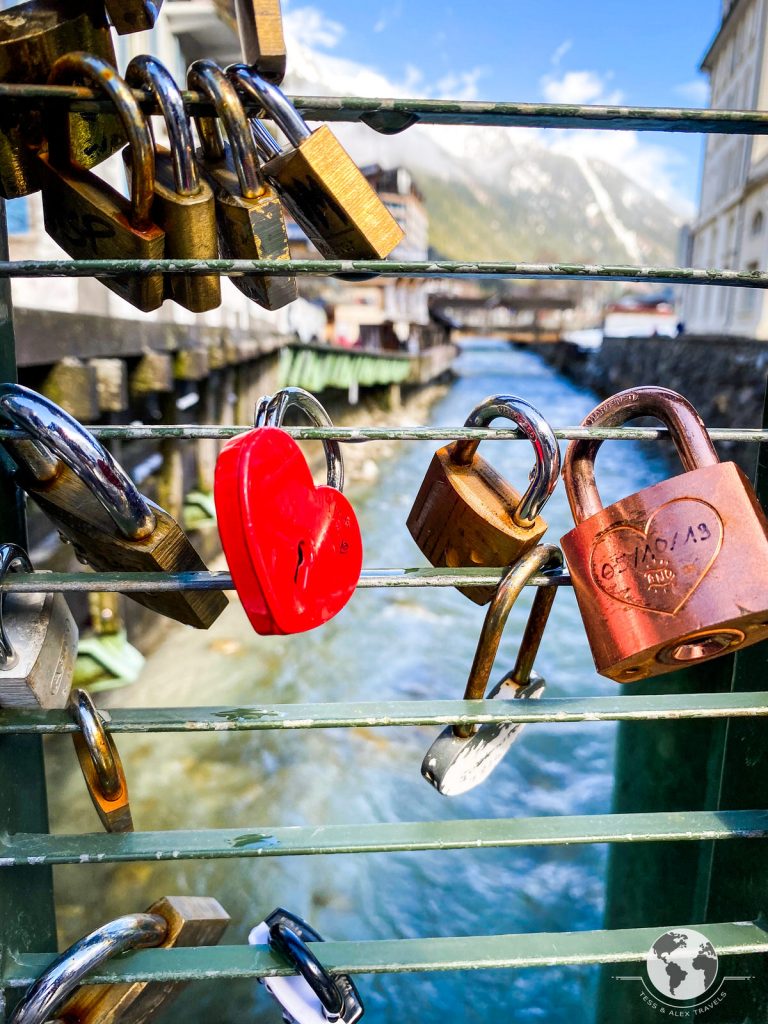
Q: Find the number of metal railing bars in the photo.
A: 7